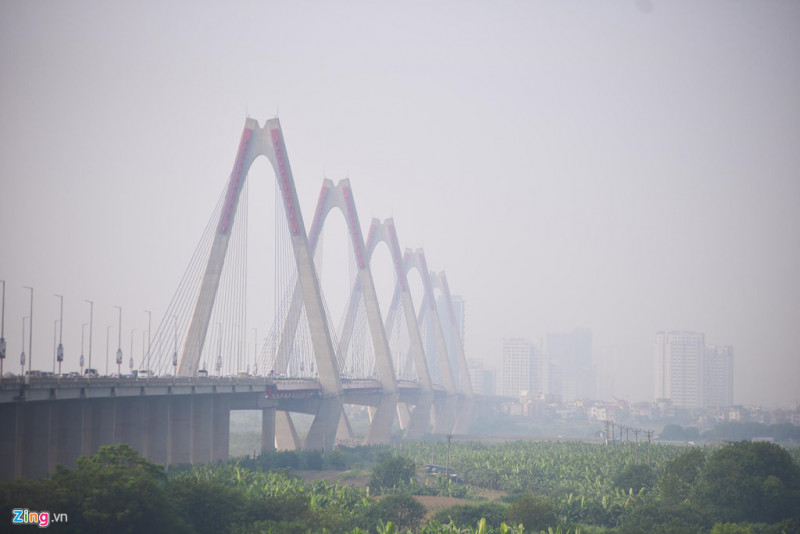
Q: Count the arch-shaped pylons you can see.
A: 5